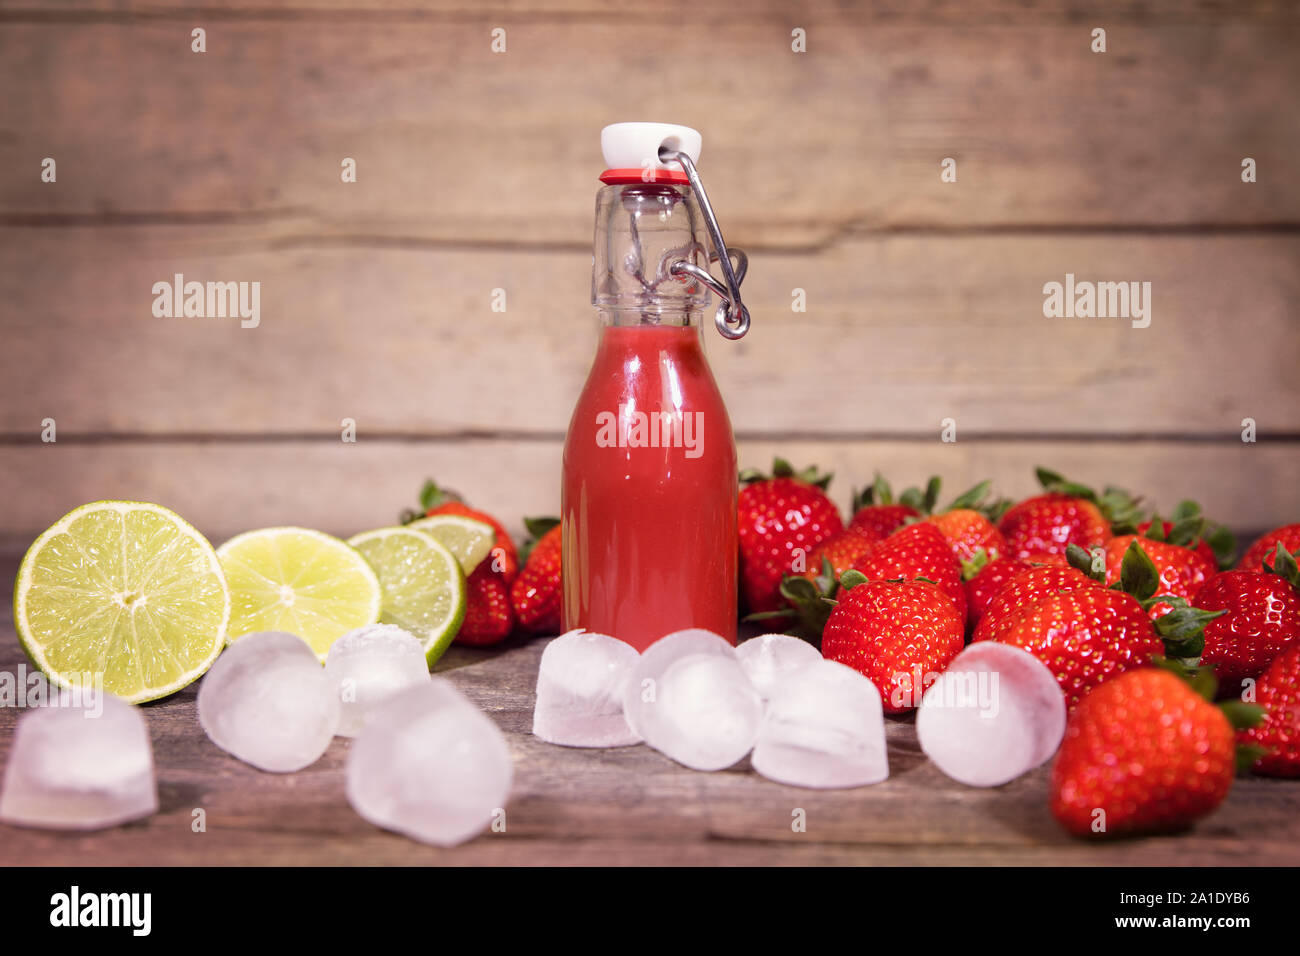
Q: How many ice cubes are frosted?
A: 9